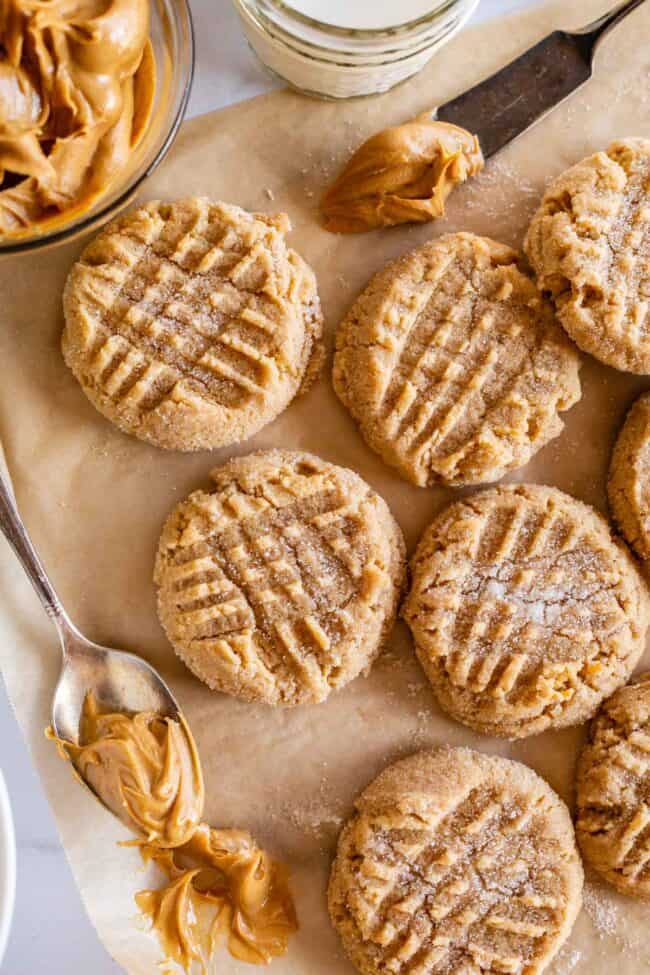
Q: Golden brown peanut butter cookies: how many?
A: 8